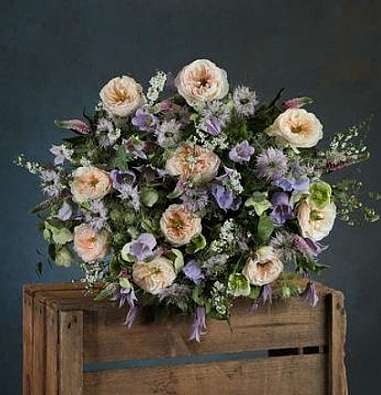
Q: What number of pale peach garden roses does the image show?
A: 10